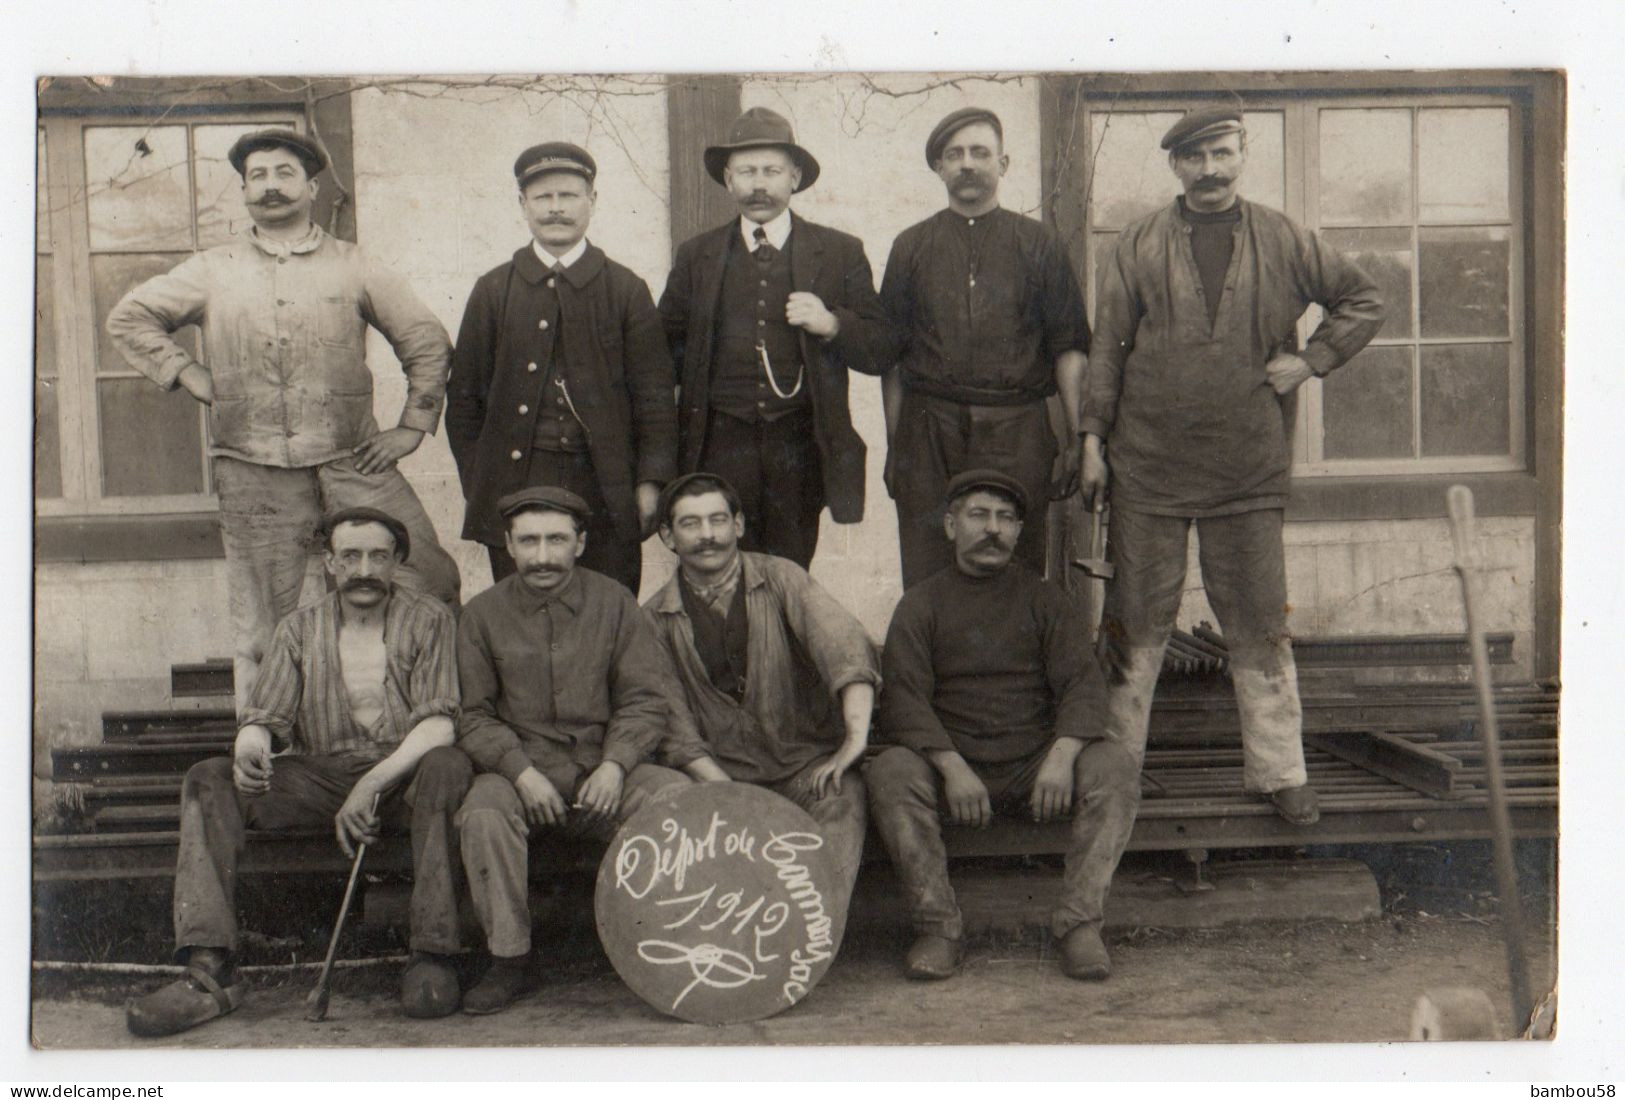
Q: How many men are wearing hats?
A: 9